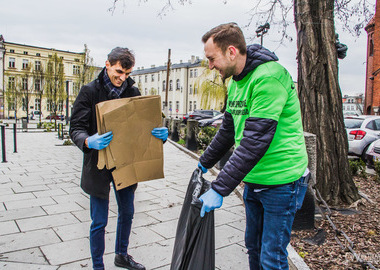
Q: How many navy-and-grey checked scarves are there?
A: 1